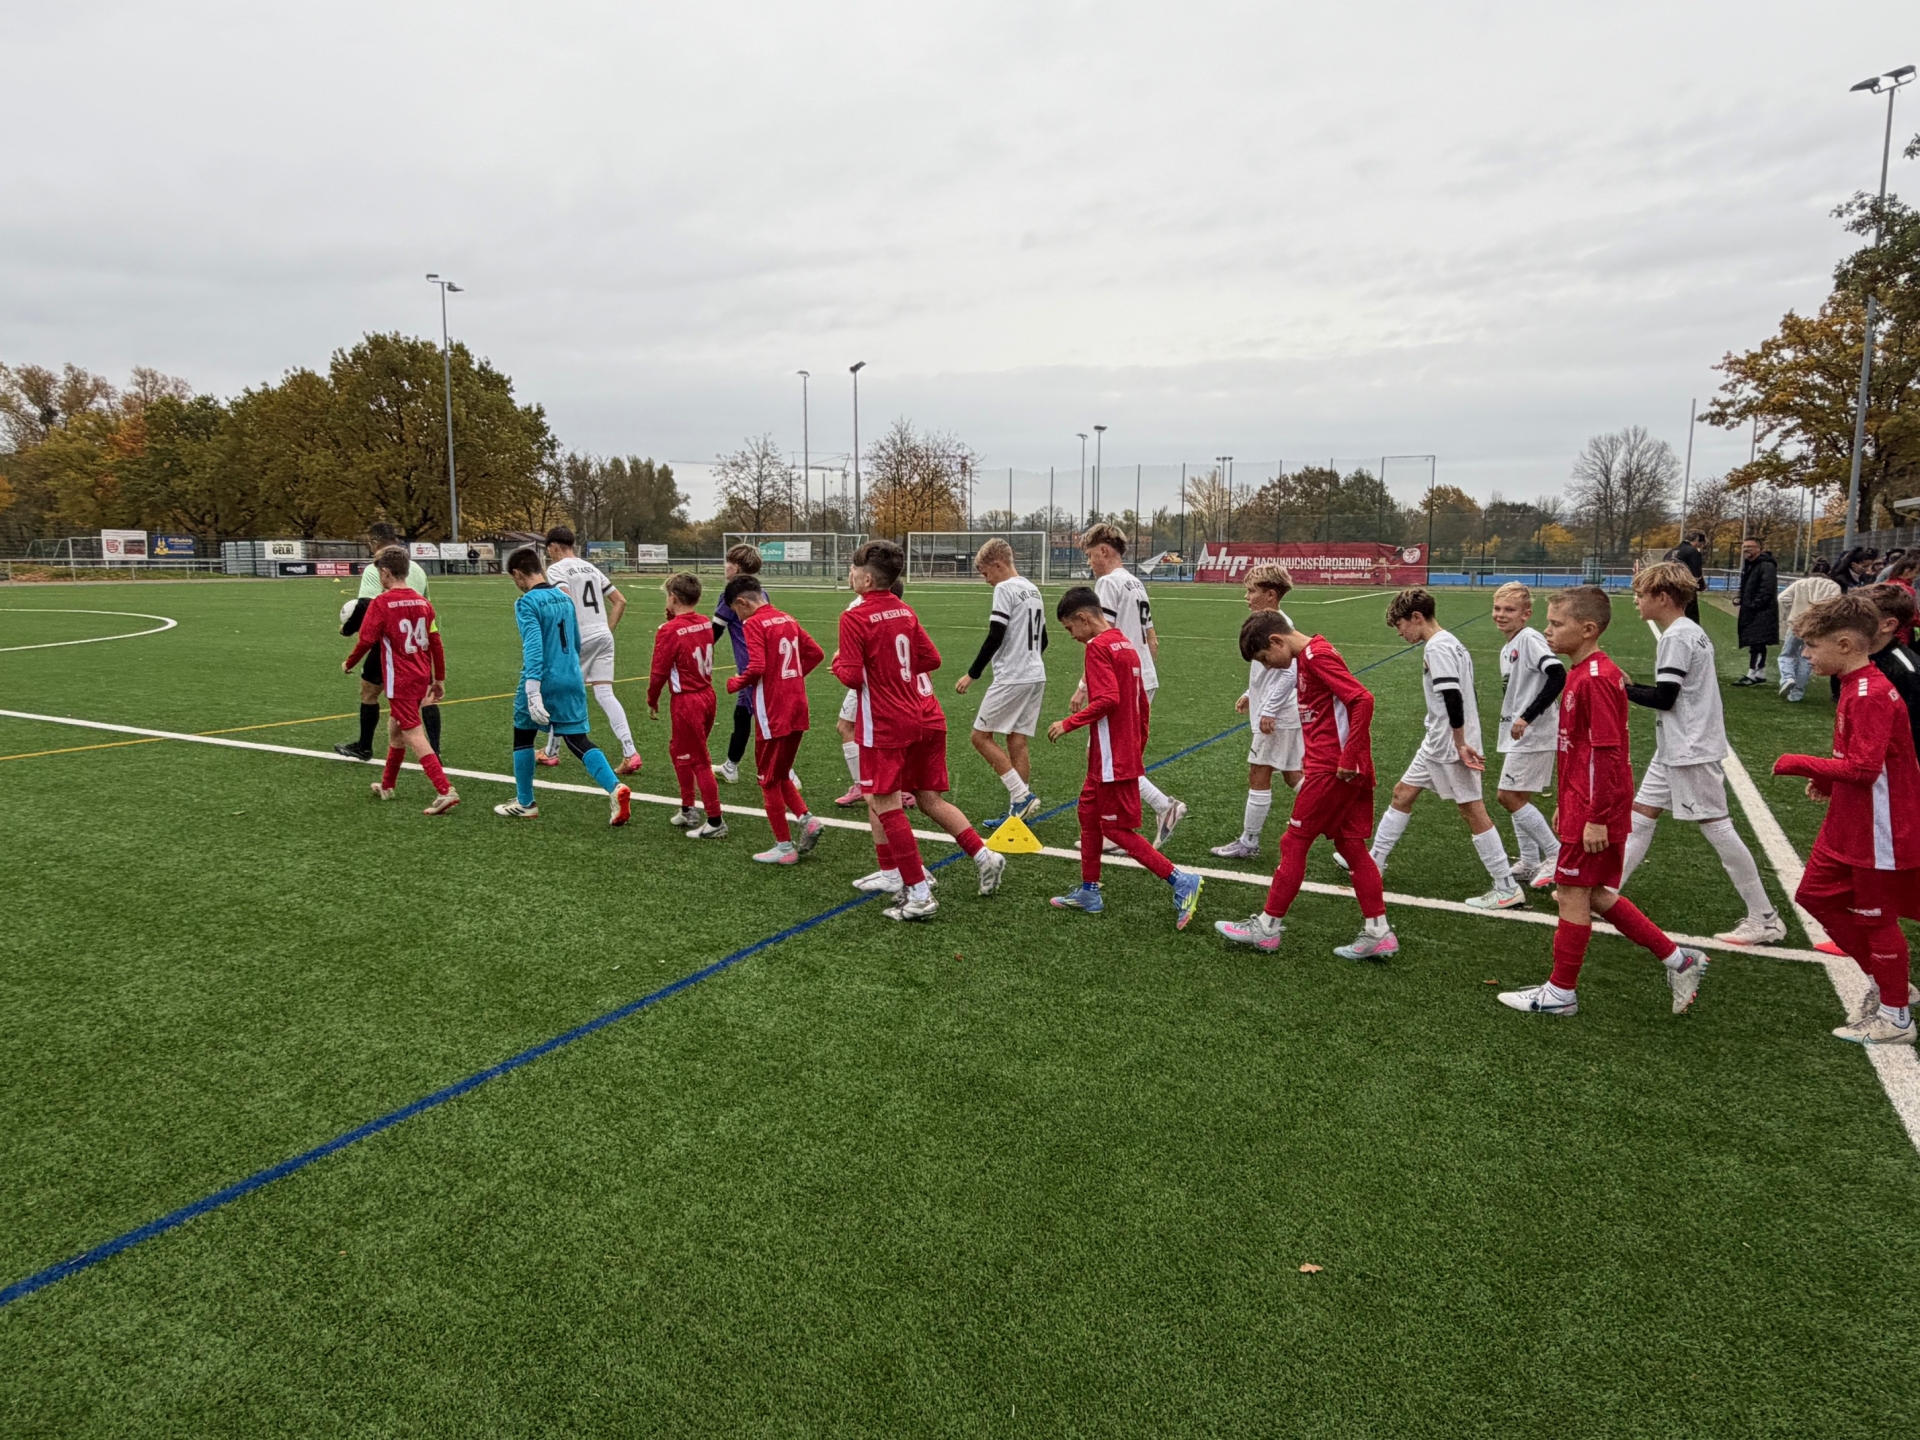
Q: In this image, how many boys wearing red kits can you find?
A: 9